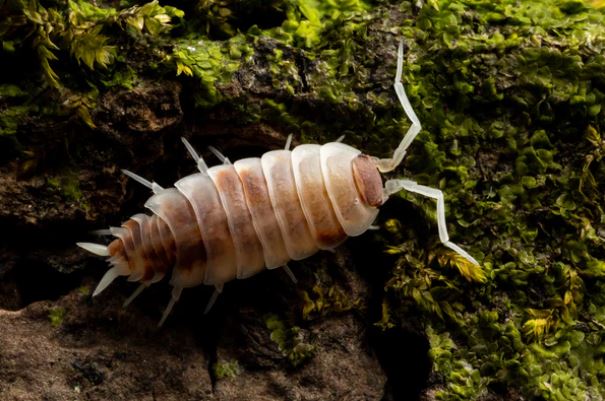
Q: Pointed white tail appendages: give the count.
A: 2